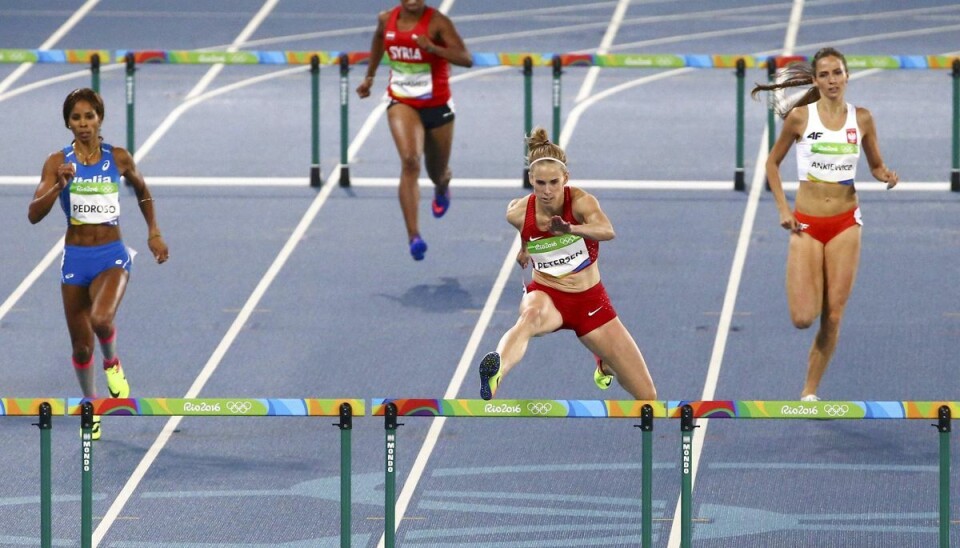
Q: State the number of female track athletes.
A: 4